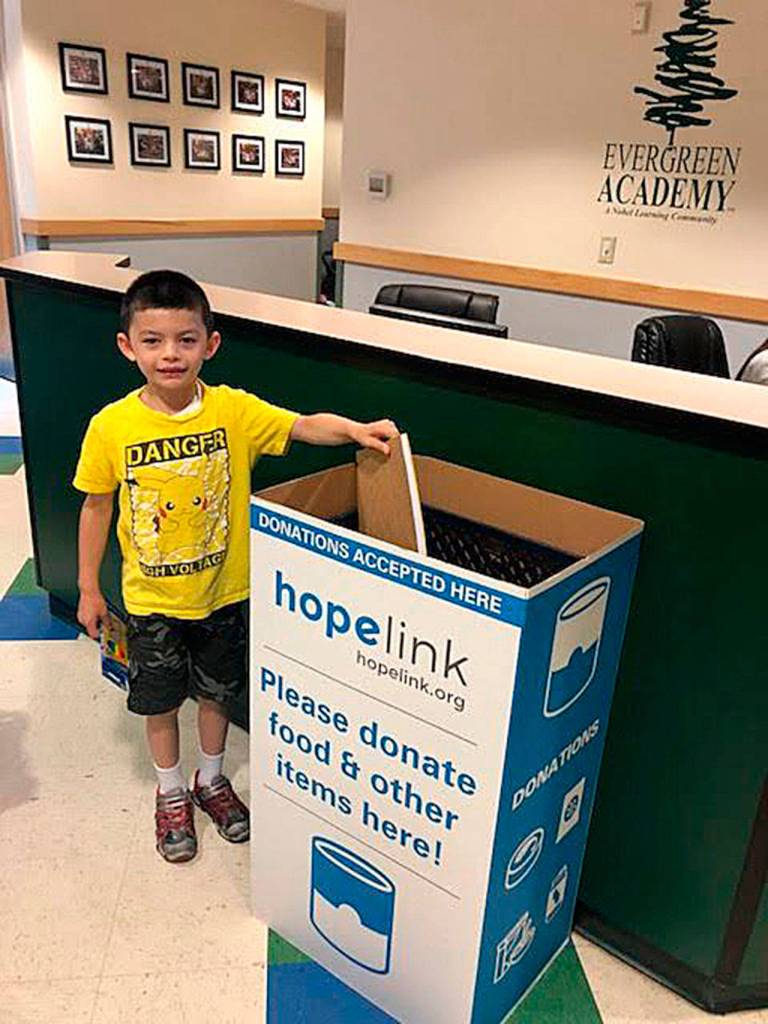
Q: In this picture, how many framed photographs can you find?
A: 10